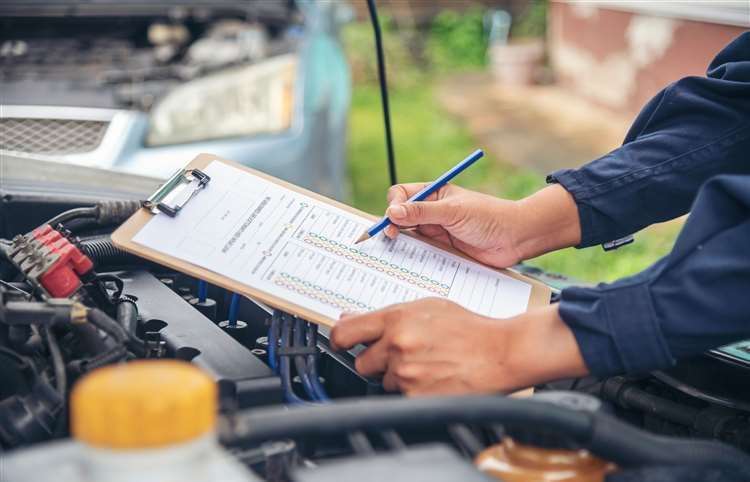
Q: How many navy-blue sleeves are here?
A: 2